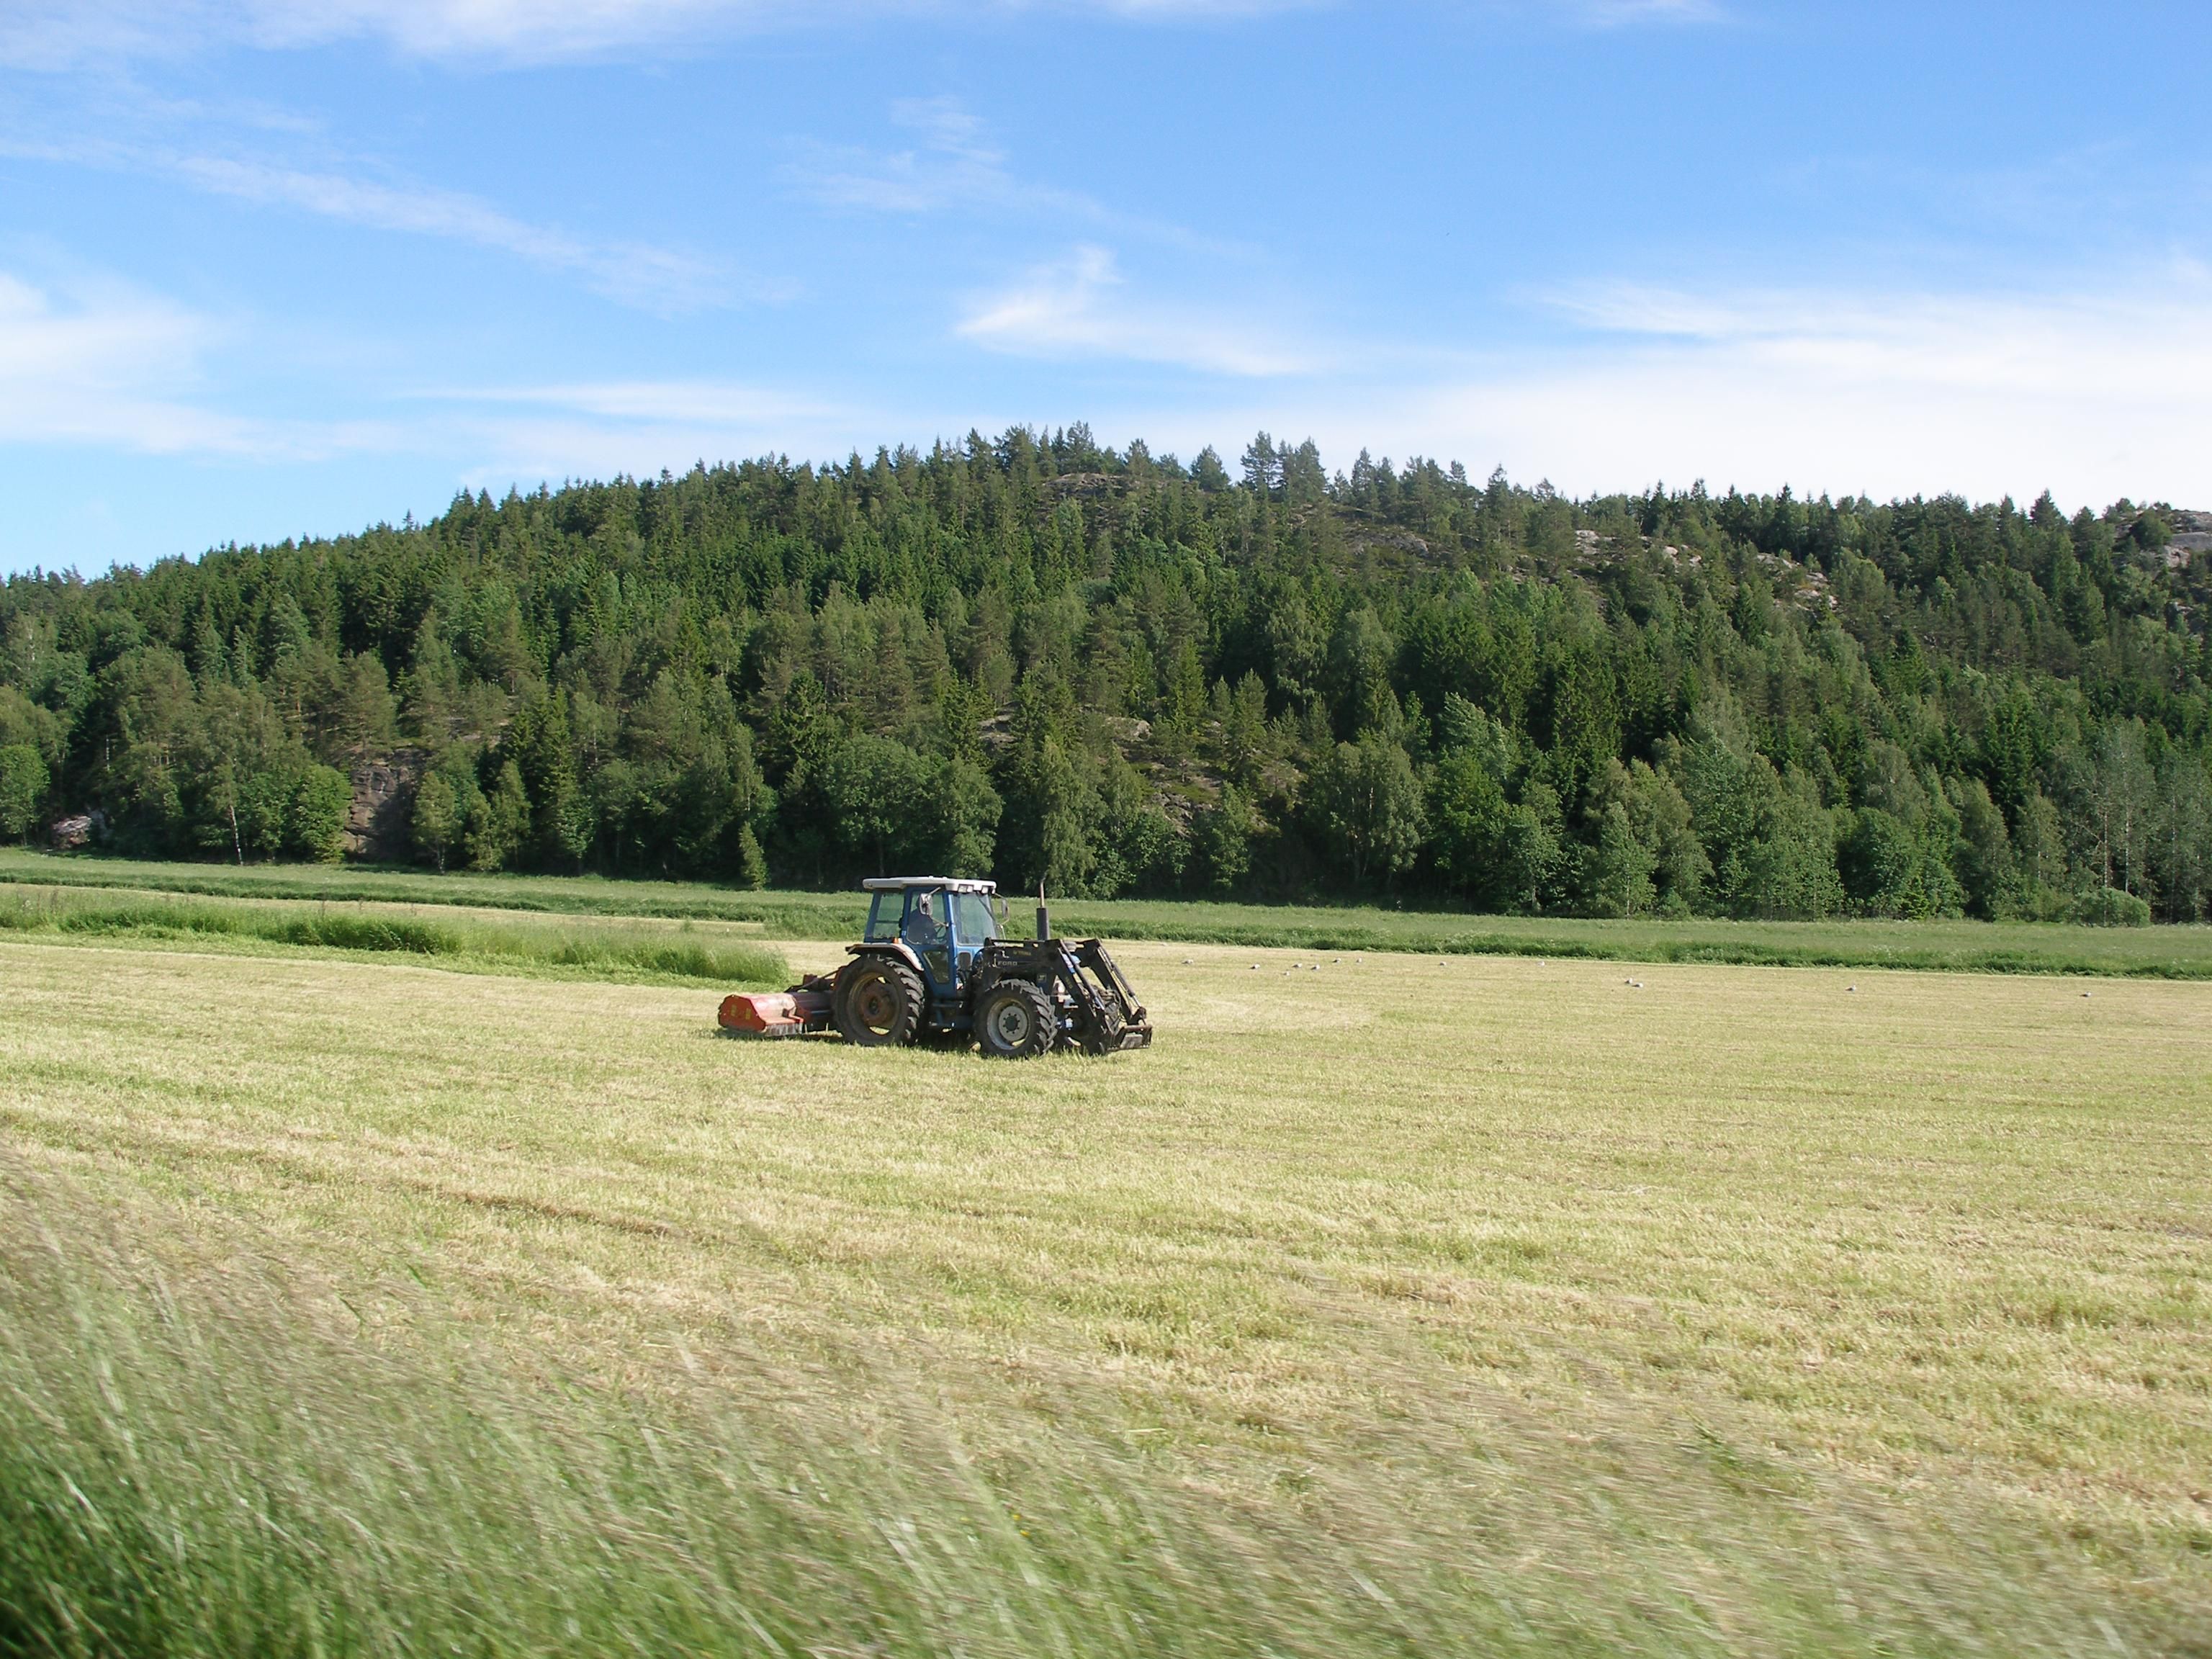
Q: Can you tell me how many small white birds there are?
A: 13